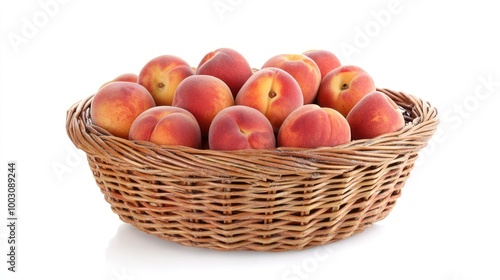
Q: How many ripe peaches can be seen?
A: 13